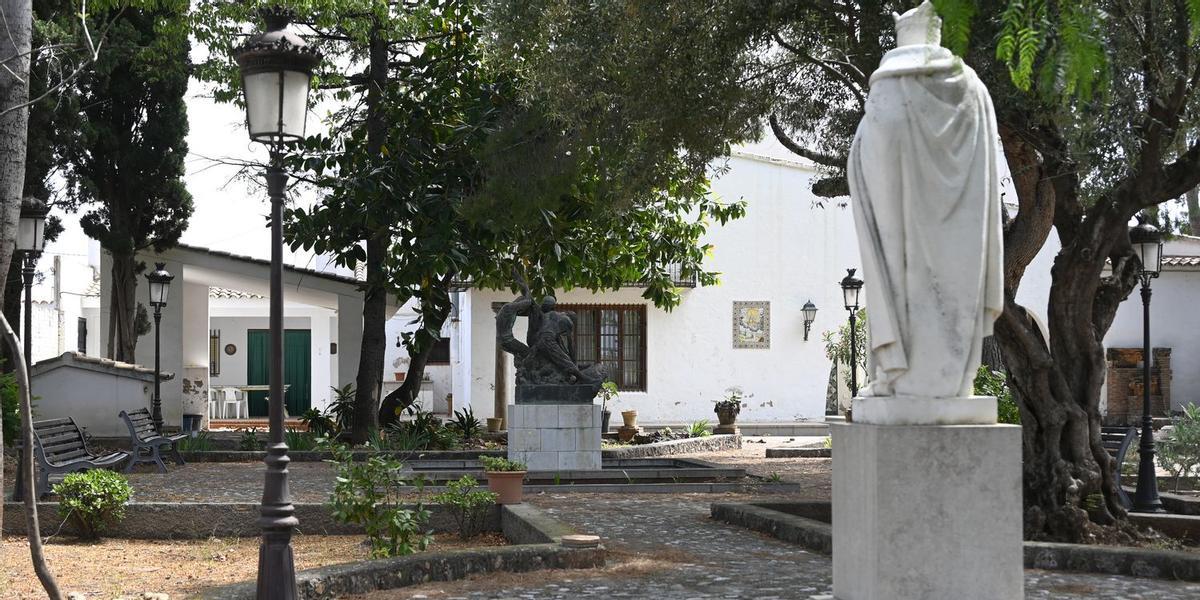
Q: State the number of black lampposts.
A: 5